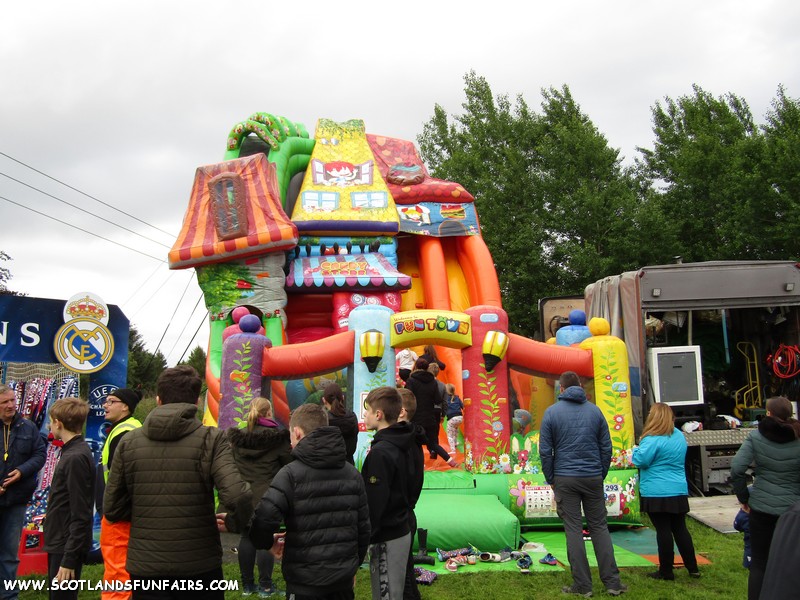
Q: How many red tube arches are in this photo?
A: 2